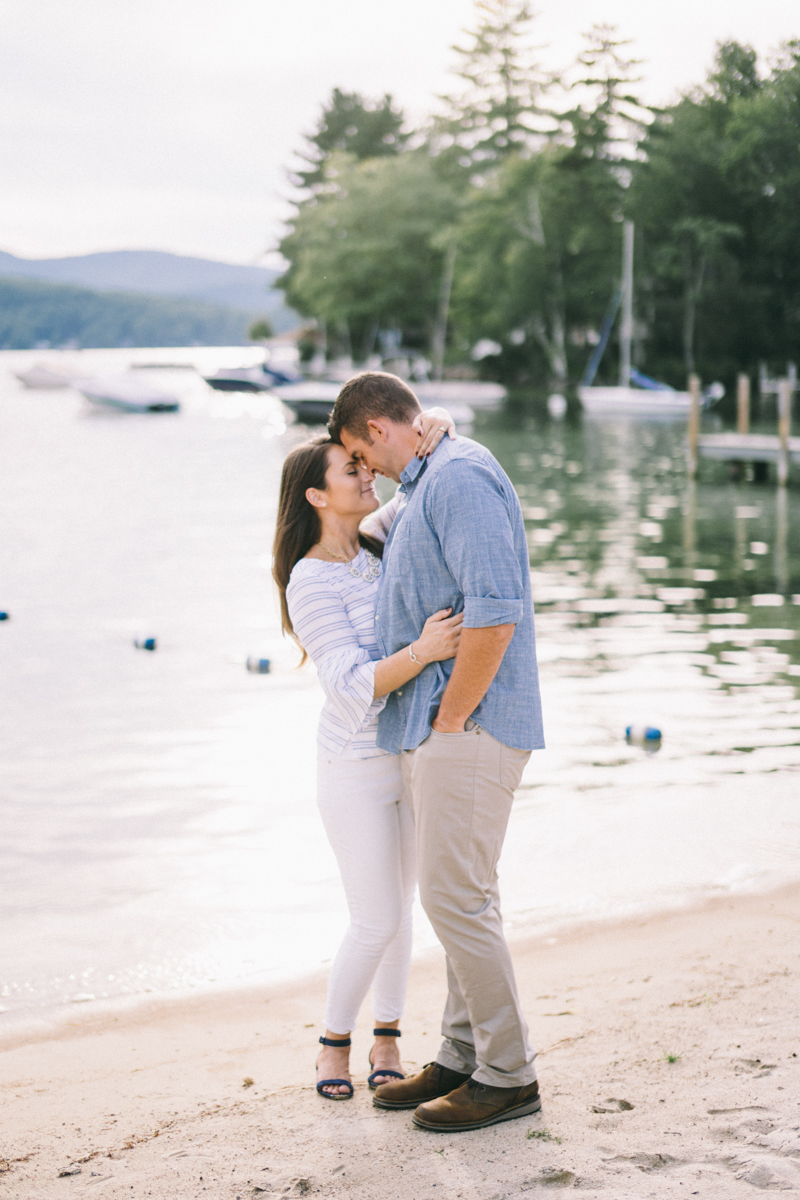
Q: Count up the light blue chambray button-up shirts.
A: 1